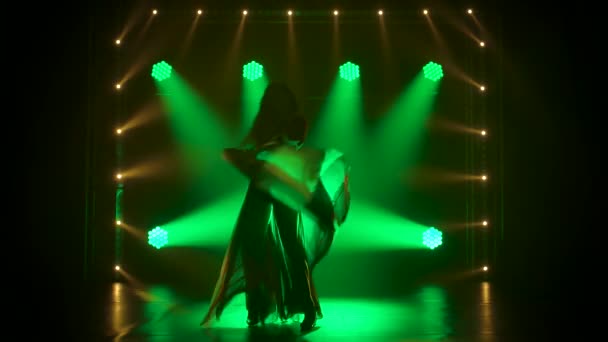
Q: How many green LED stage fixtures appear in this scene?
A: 6